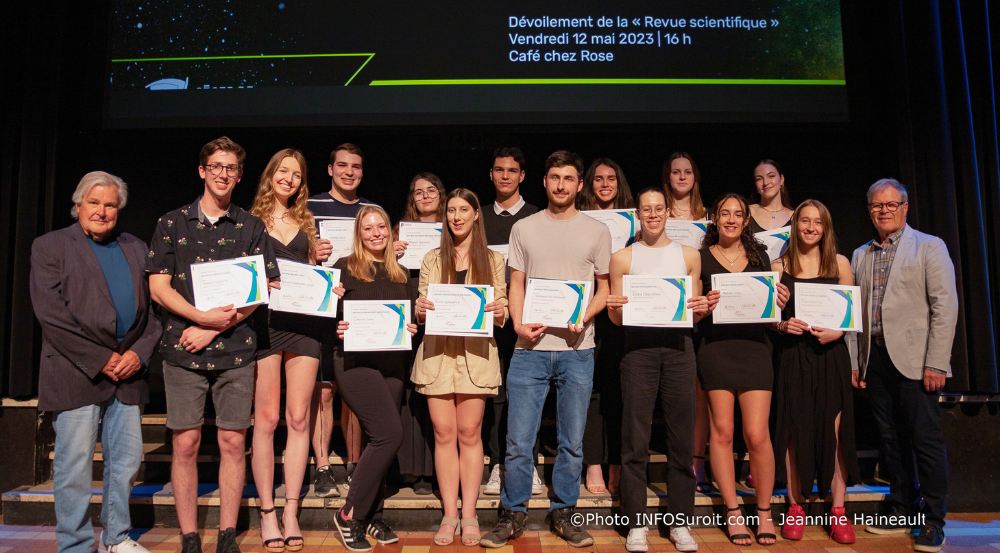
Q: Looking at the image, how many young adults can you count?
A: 14